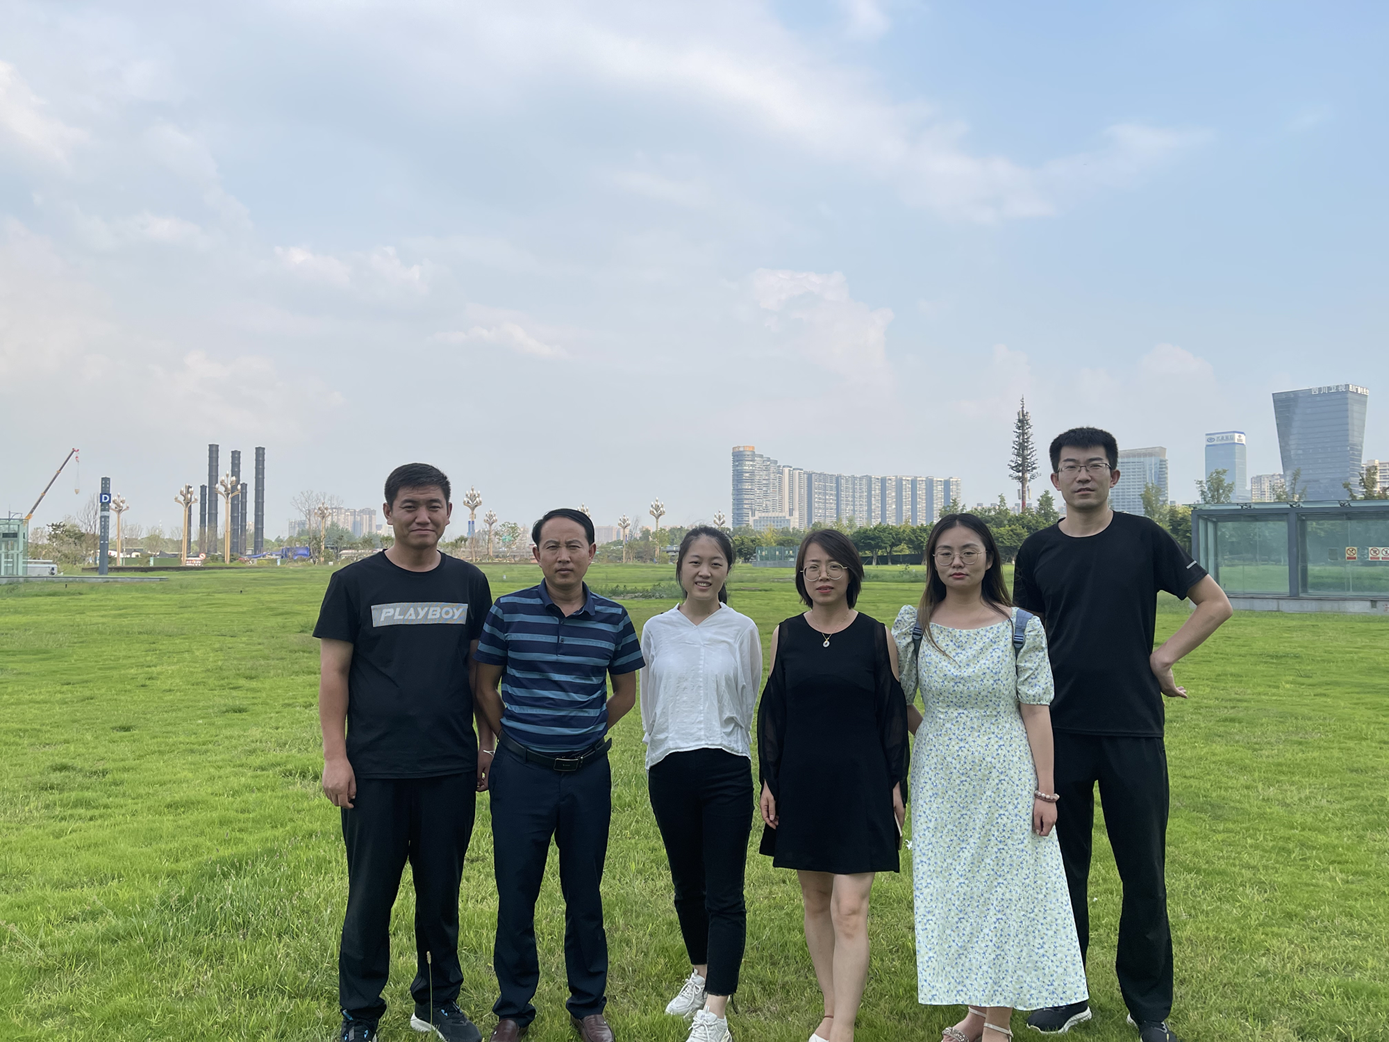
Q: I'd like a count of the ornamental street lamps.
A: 10